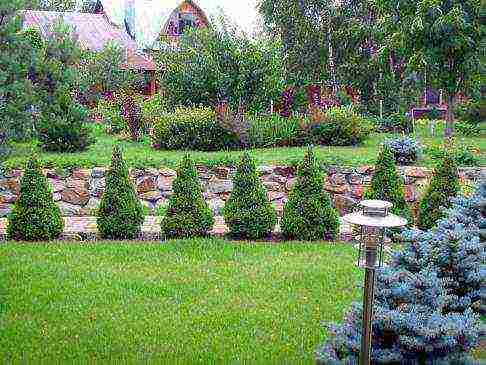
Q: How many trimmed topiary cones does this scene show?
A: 7